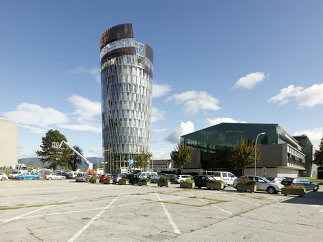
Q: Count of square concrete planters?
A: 9